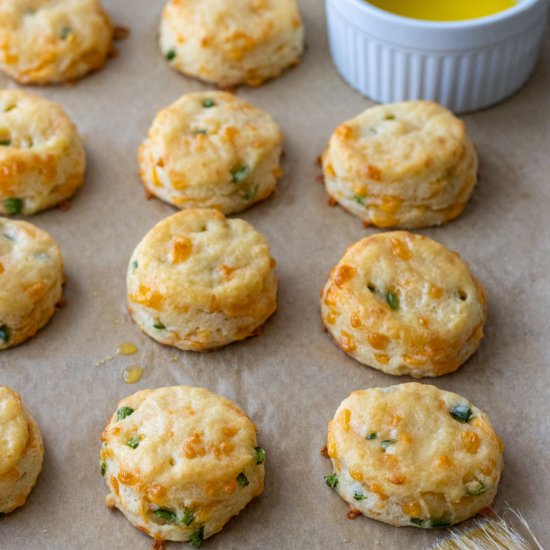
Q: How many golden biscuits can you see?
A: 11